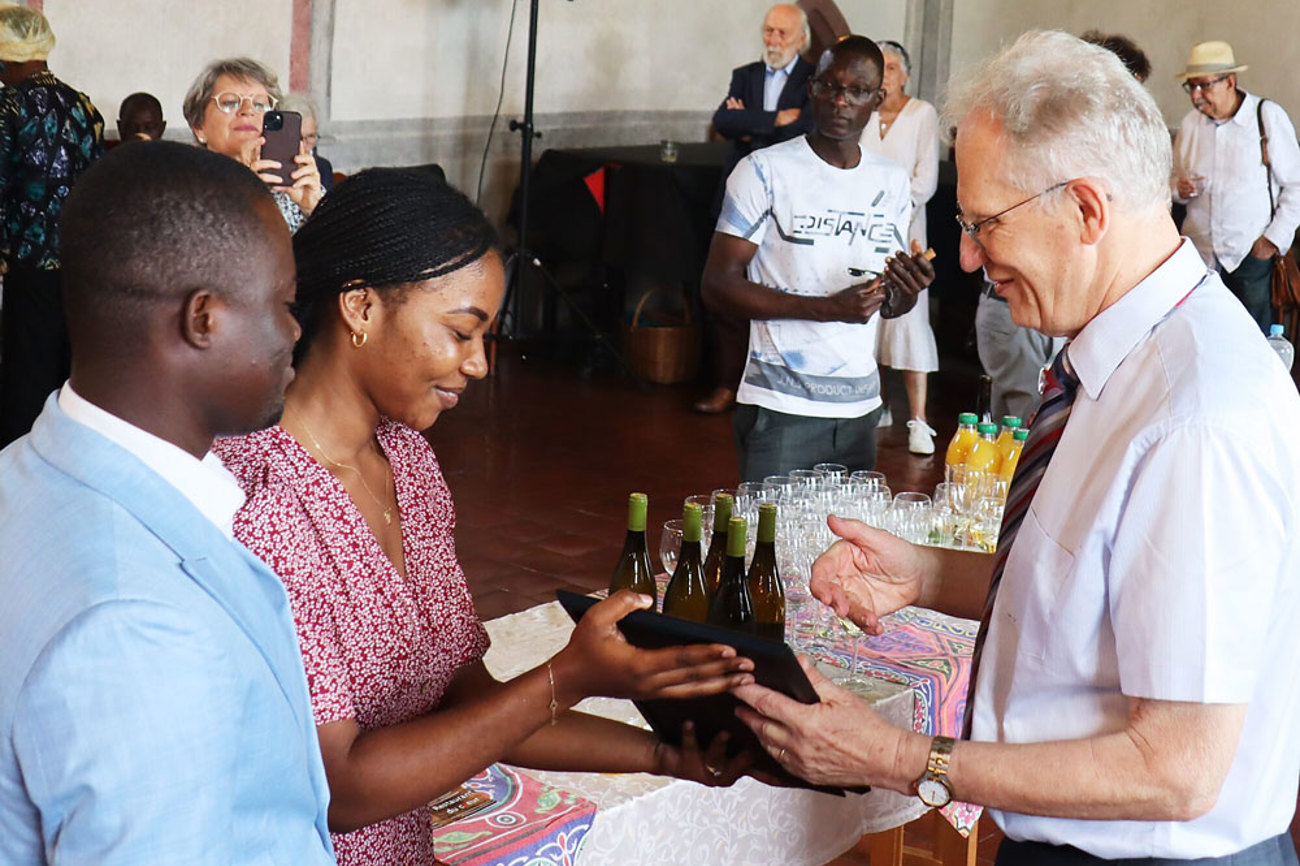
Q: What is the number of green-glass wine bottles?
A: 5